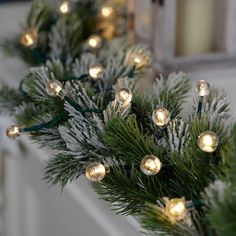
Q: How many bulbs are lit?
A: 15